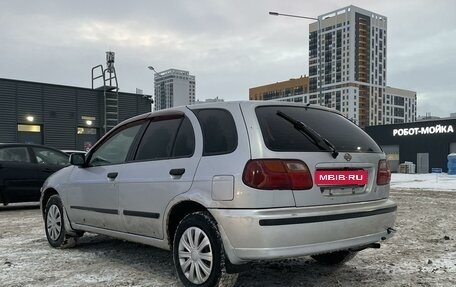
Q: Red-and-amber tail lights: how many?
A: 2